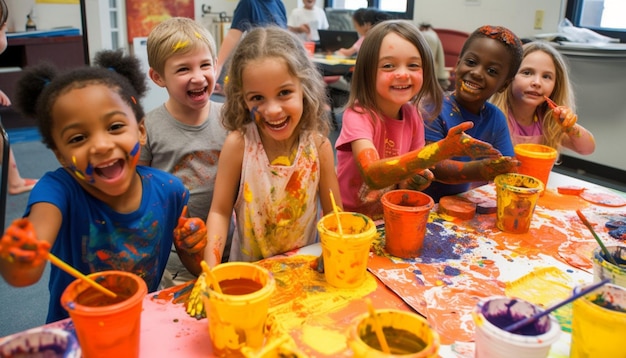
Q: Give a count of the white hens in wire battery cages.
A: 0